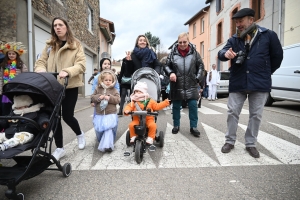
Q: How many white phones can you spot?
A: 0